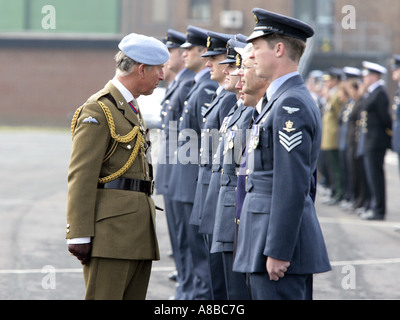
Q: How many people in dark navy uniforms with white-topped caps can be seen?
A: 2